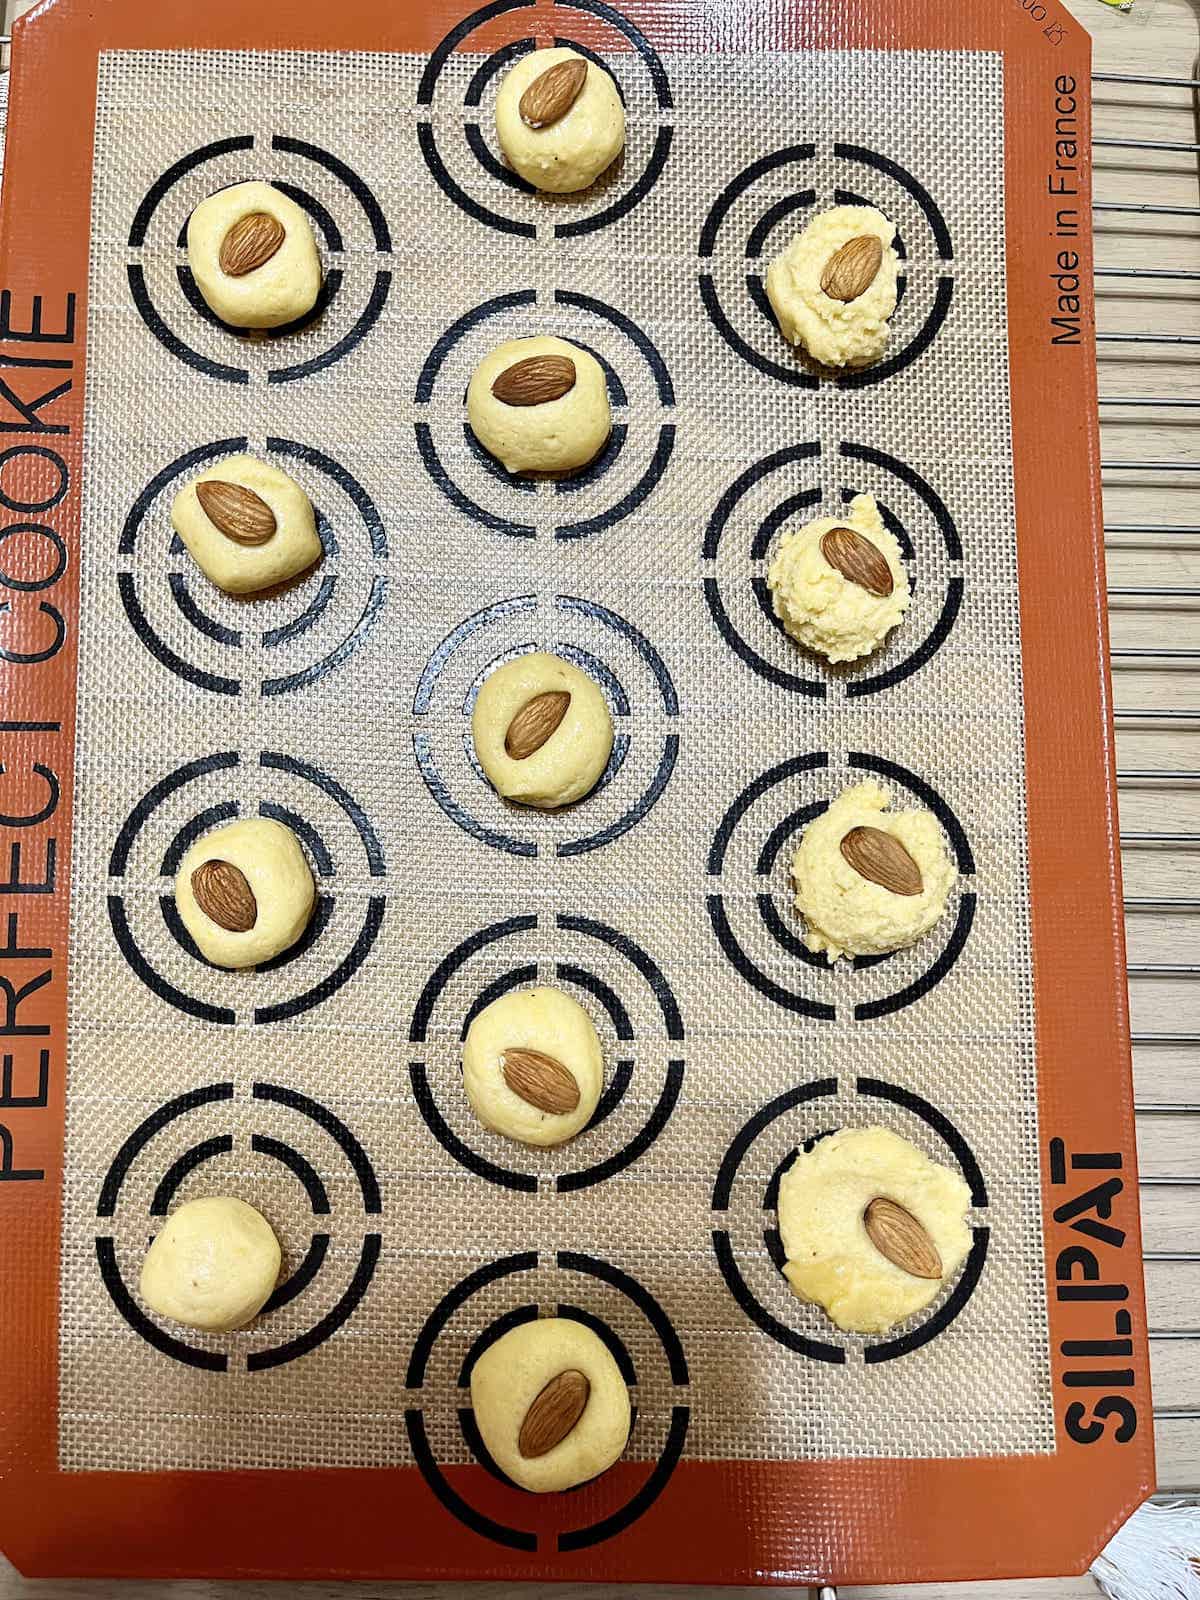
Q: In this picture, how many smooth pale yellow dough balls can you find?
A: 9